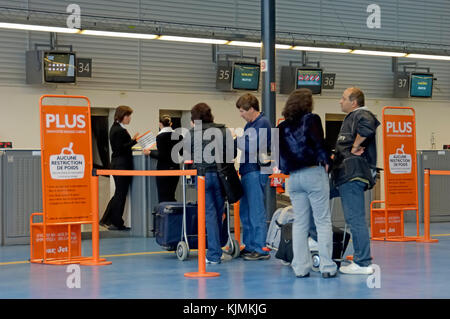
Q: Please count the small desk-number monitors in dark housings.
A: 4